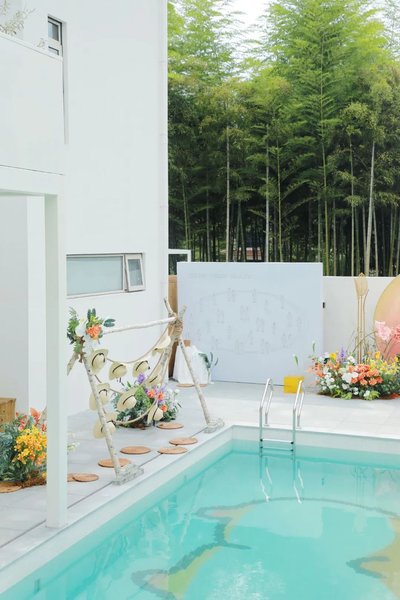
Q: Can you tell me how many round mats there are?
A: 8